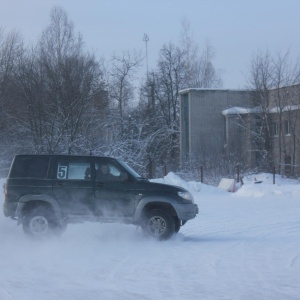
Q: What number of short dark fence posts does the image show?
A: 4